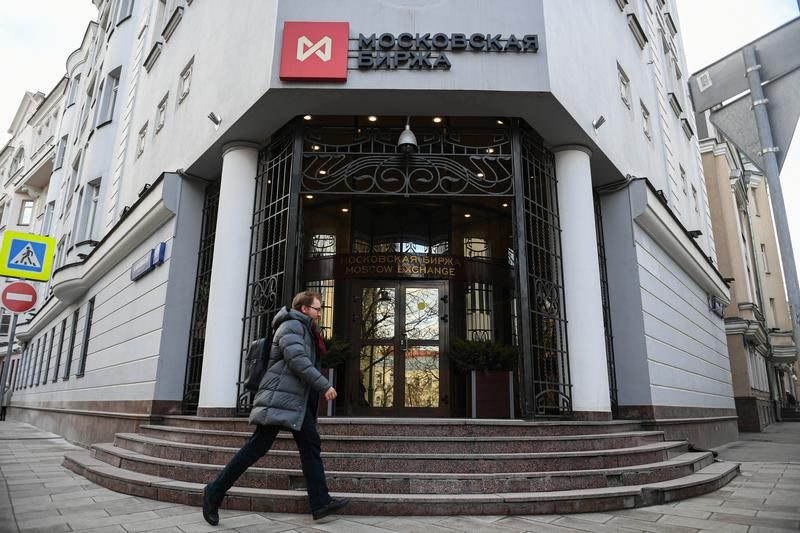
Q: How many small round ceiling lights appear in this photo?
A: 12